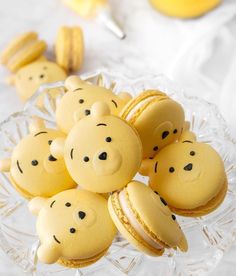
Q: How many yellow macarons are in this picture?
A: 10